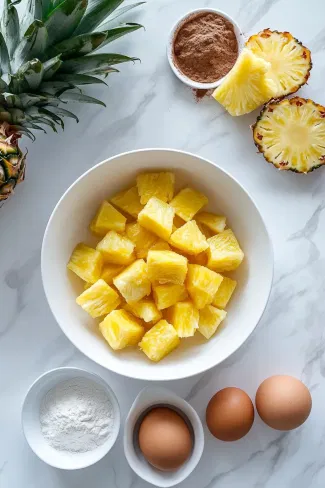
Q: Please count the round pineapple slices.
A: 2